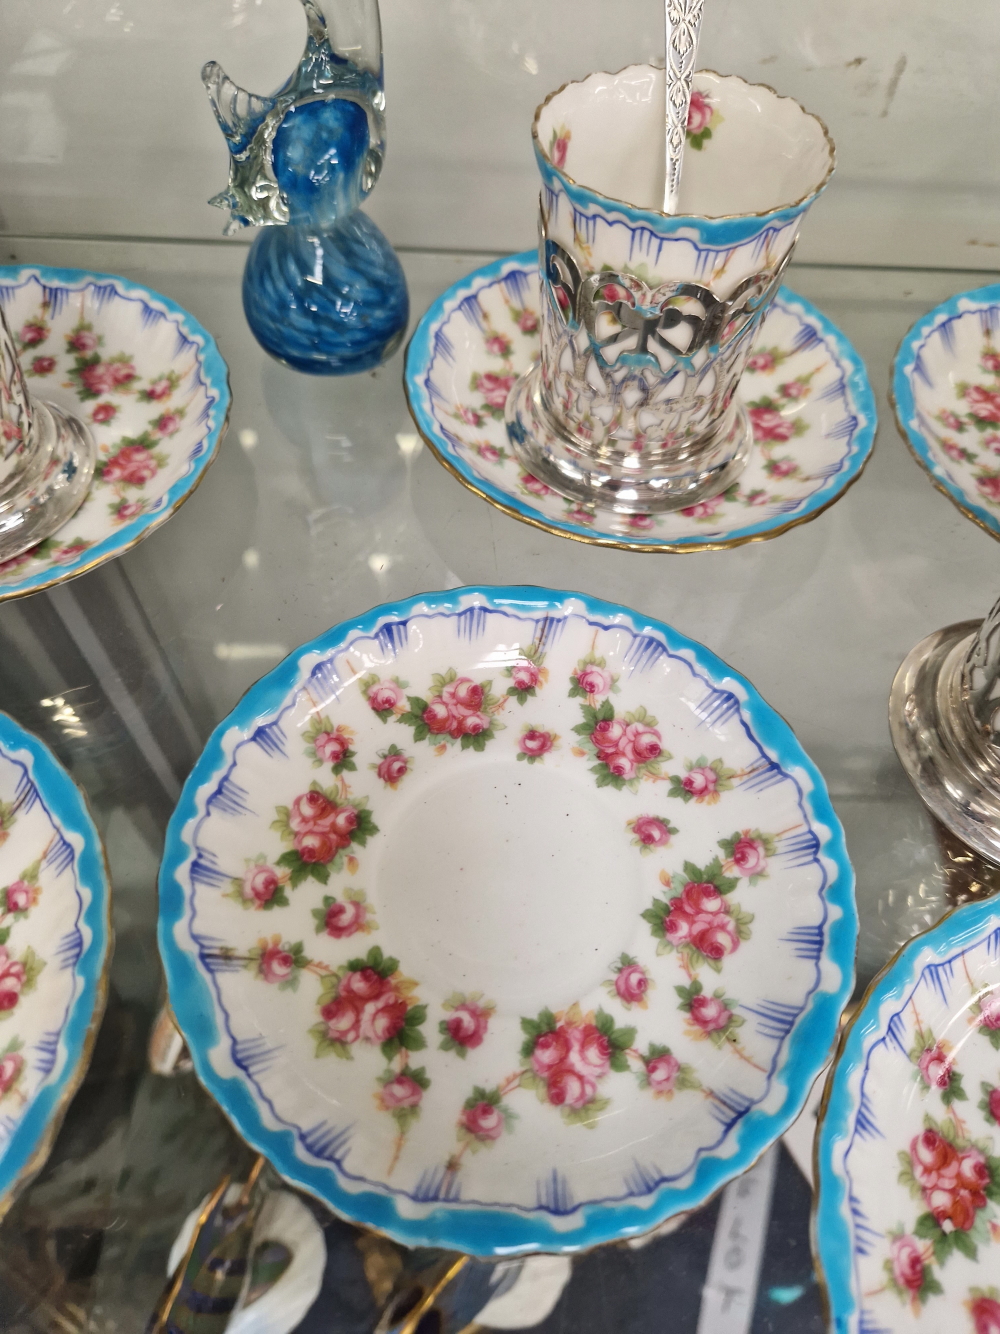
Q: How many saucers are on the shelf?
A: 6